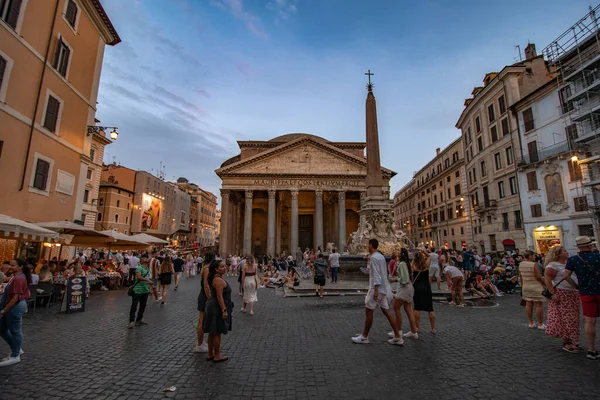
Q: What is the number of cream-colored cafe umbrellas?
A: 4